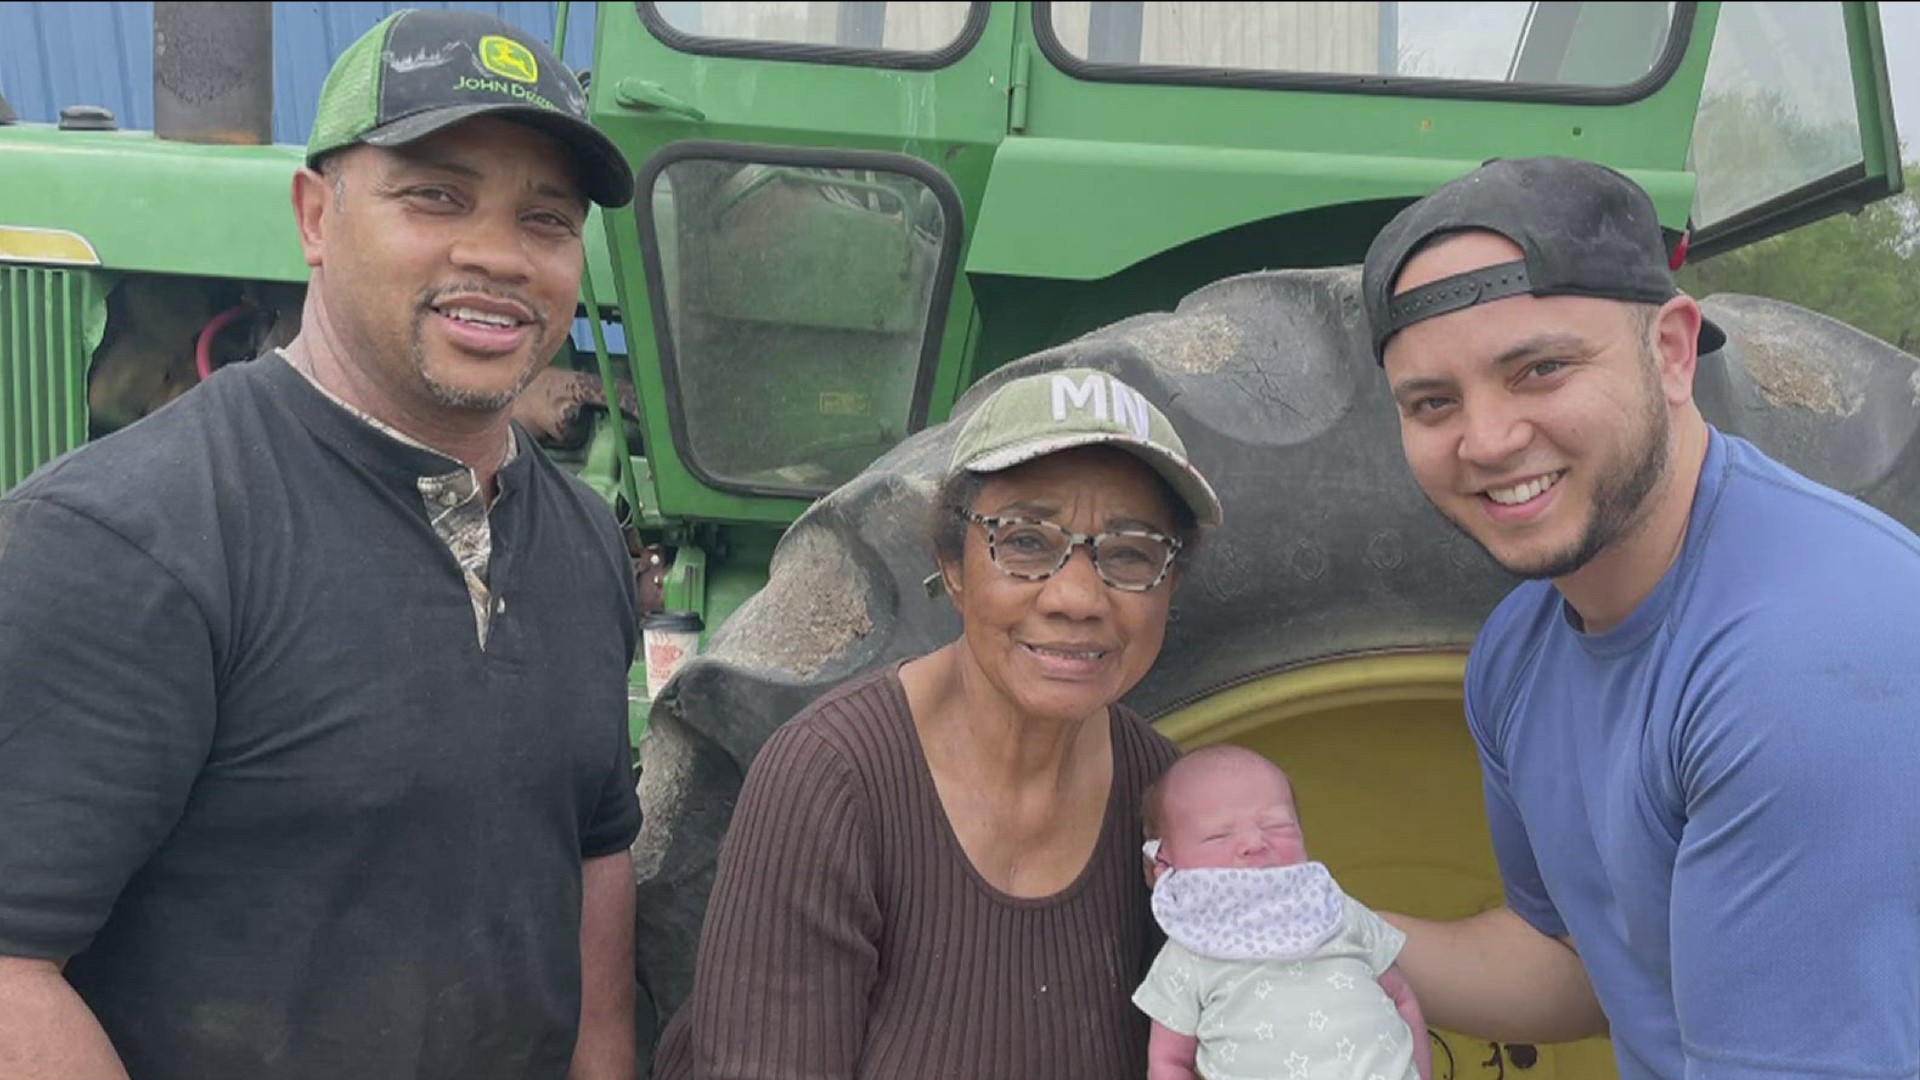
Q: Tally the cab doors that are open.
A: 1